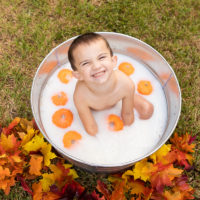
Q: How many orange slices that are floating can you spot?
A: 7